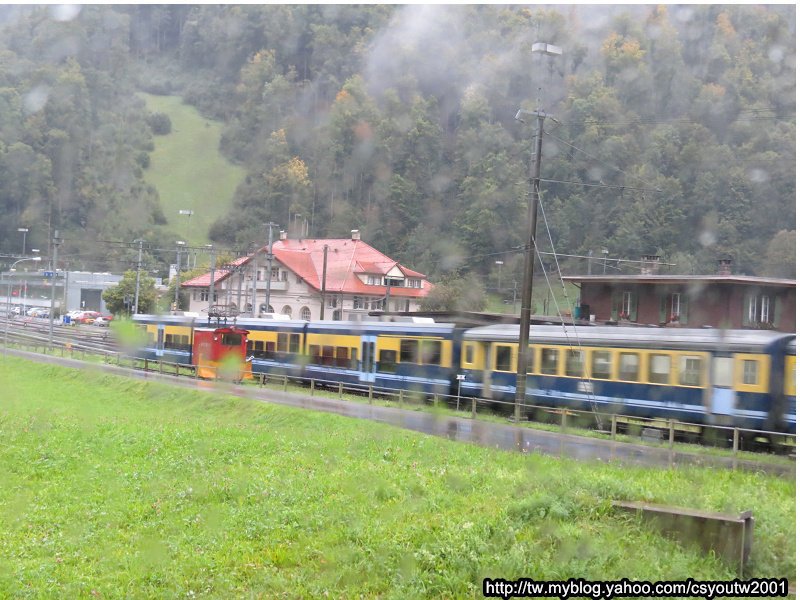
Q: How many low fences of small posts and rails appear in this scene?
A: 1